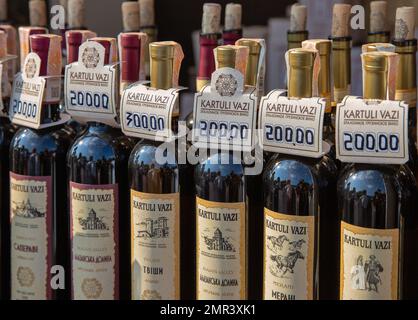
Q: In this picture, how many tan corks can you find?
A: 11